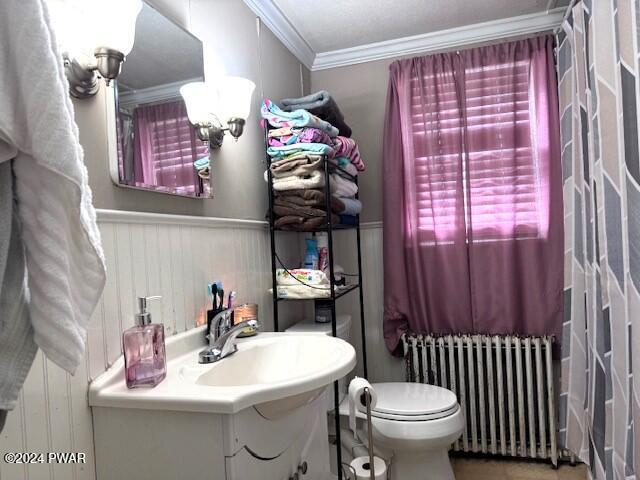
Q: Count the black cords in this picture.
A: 1